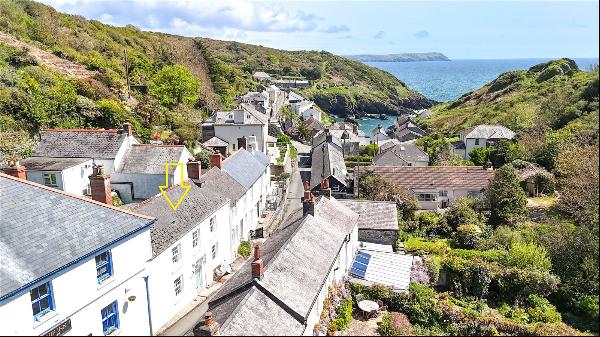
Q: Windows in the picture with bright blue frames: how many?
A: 3